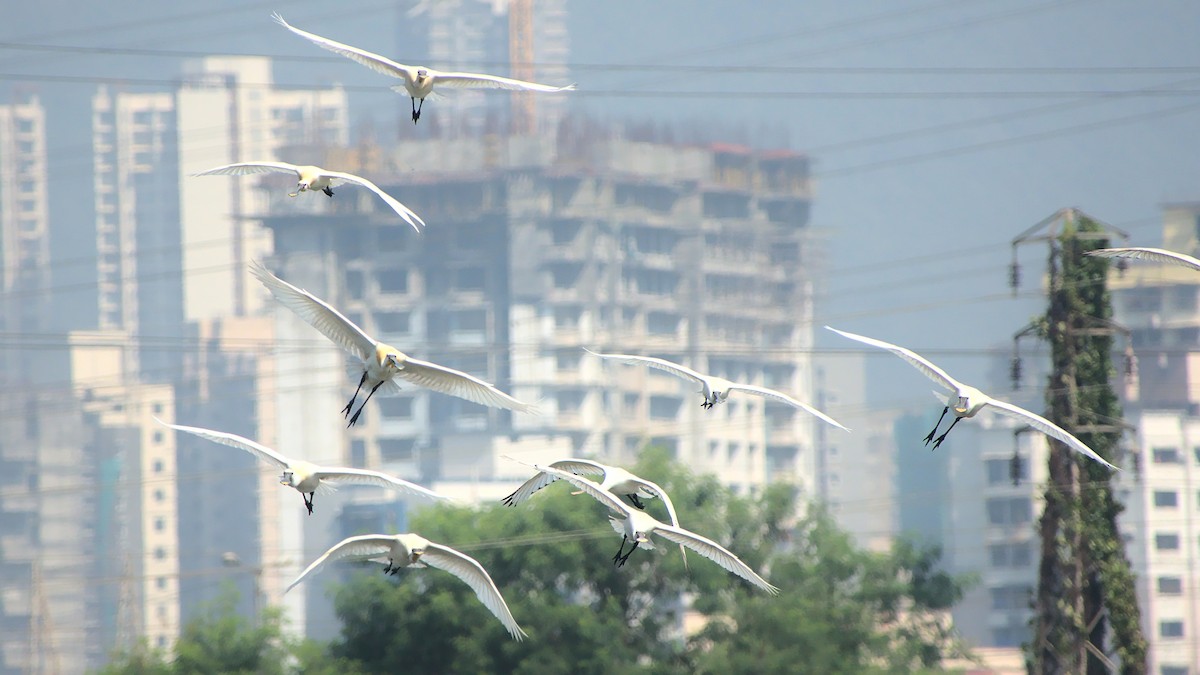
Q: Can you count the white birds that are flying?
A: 10